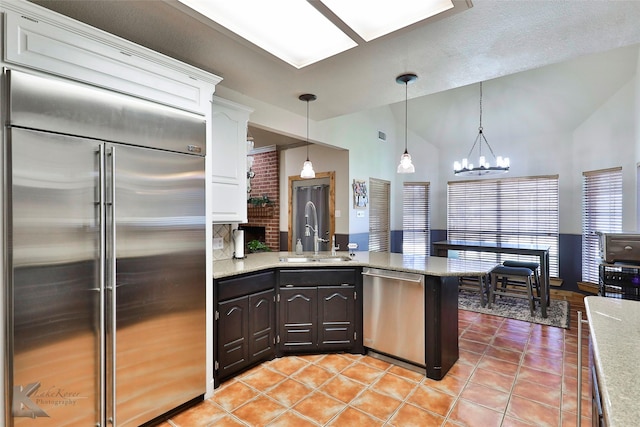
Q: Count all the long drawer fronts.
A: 2